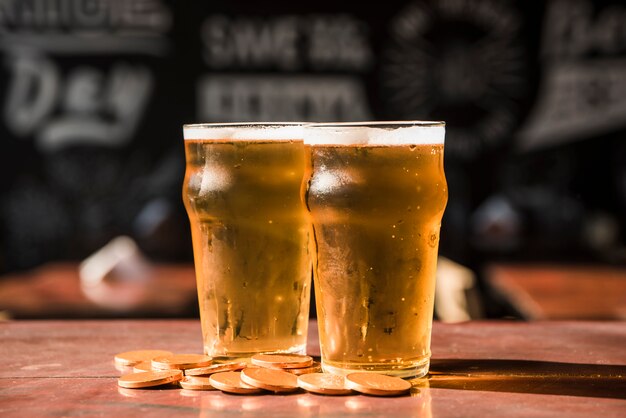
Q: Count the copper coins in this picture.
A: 12